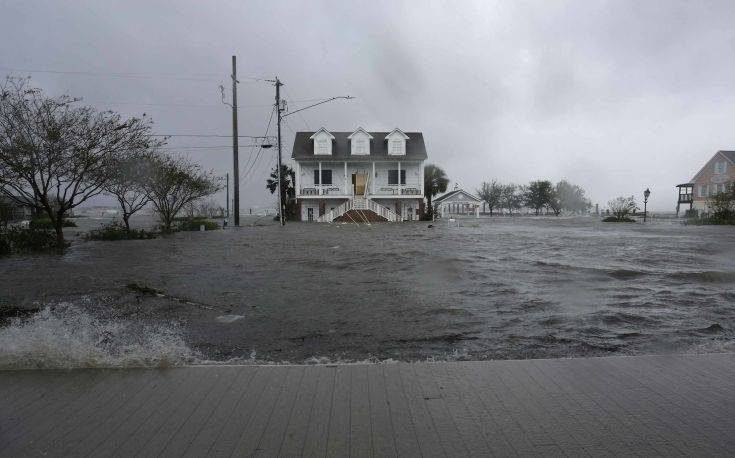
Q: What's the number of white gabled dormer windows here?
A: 3